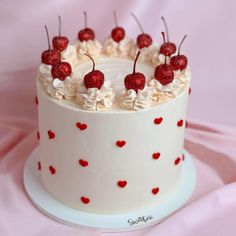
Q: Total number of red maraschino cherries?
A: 11